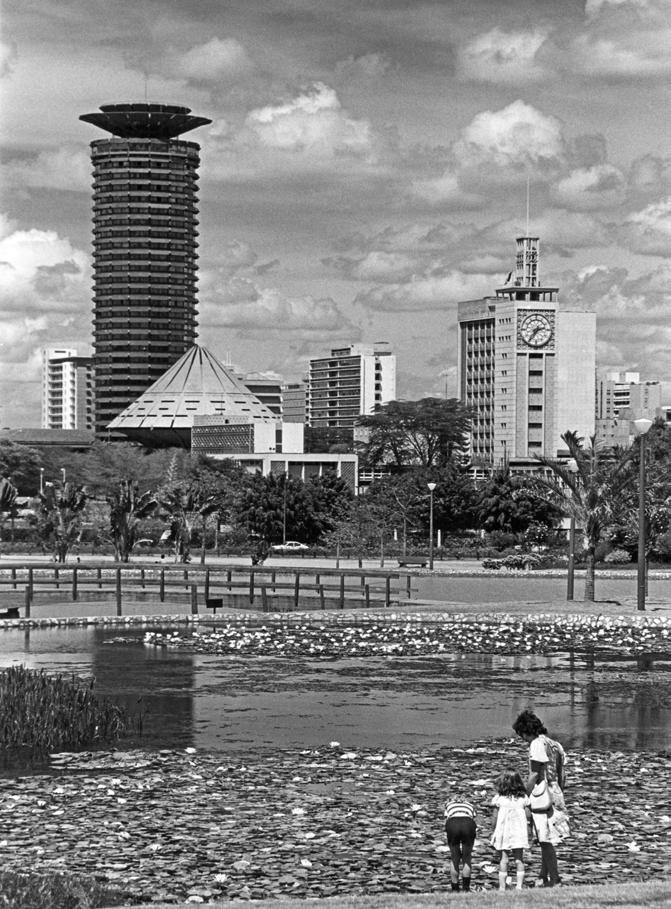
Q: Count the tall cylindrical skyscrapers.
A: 1